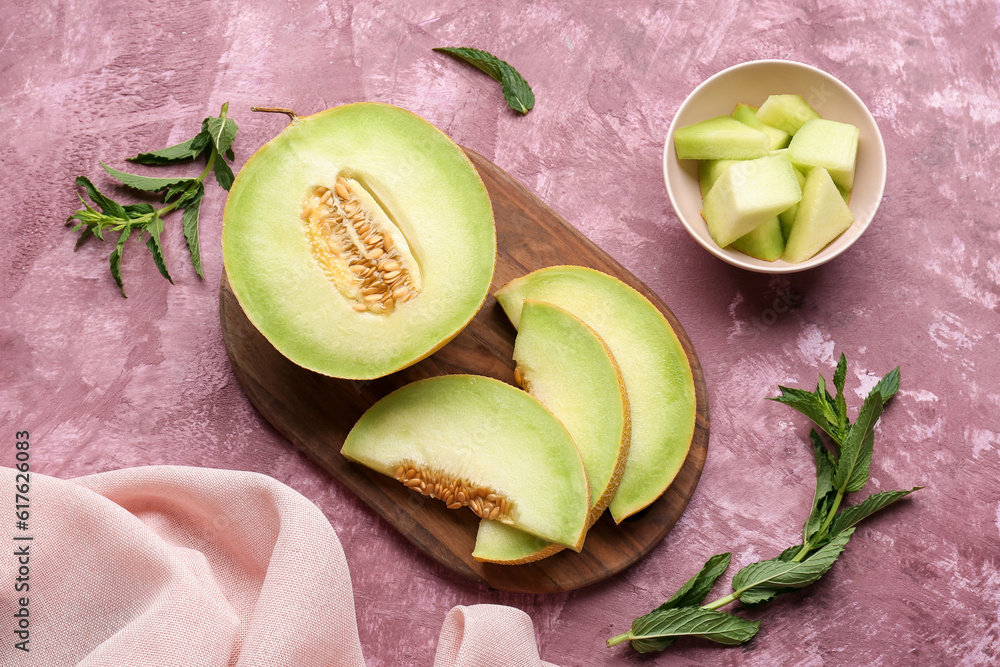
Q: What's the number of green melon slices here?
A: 3